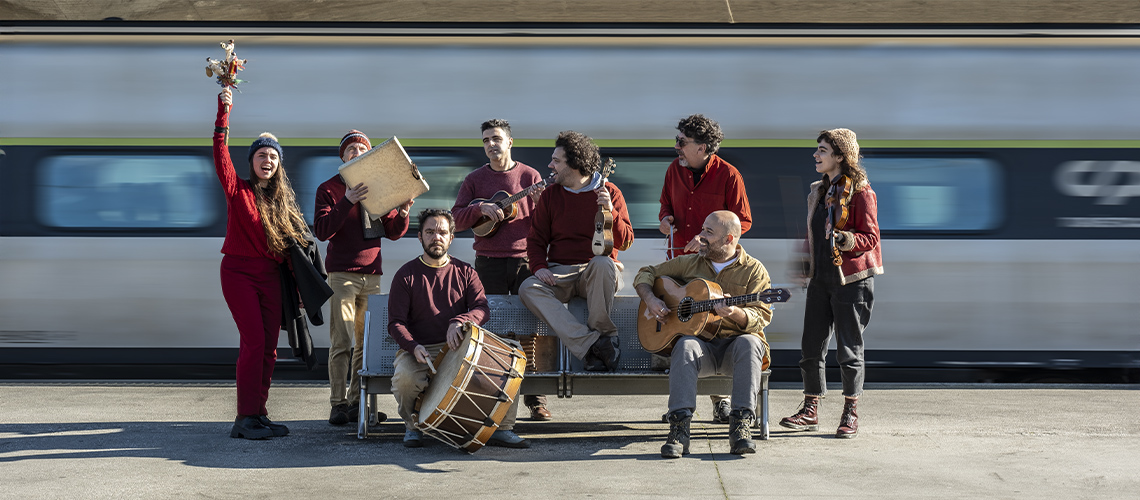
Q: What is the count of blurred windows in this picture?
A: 4